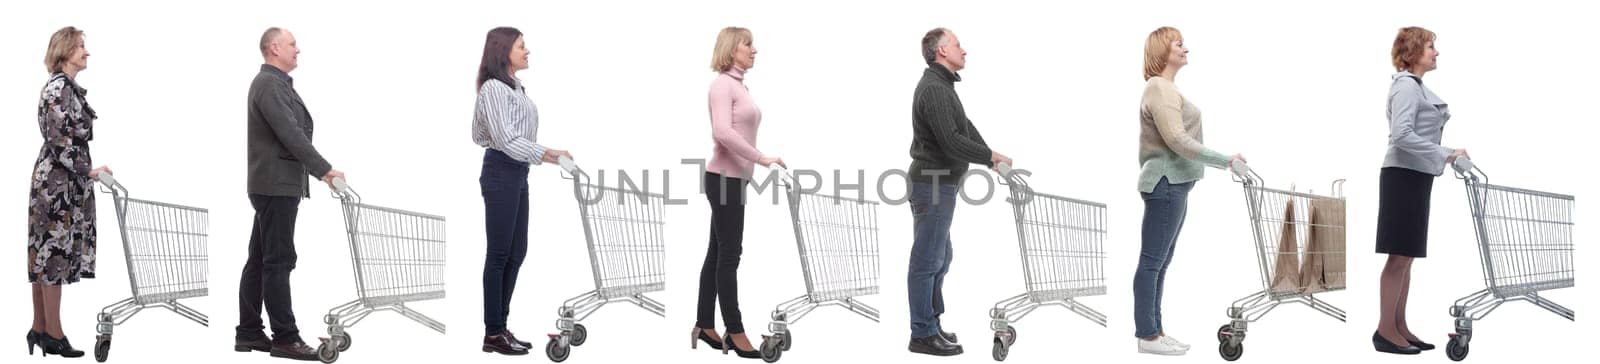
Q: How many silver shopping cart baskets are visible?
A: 7